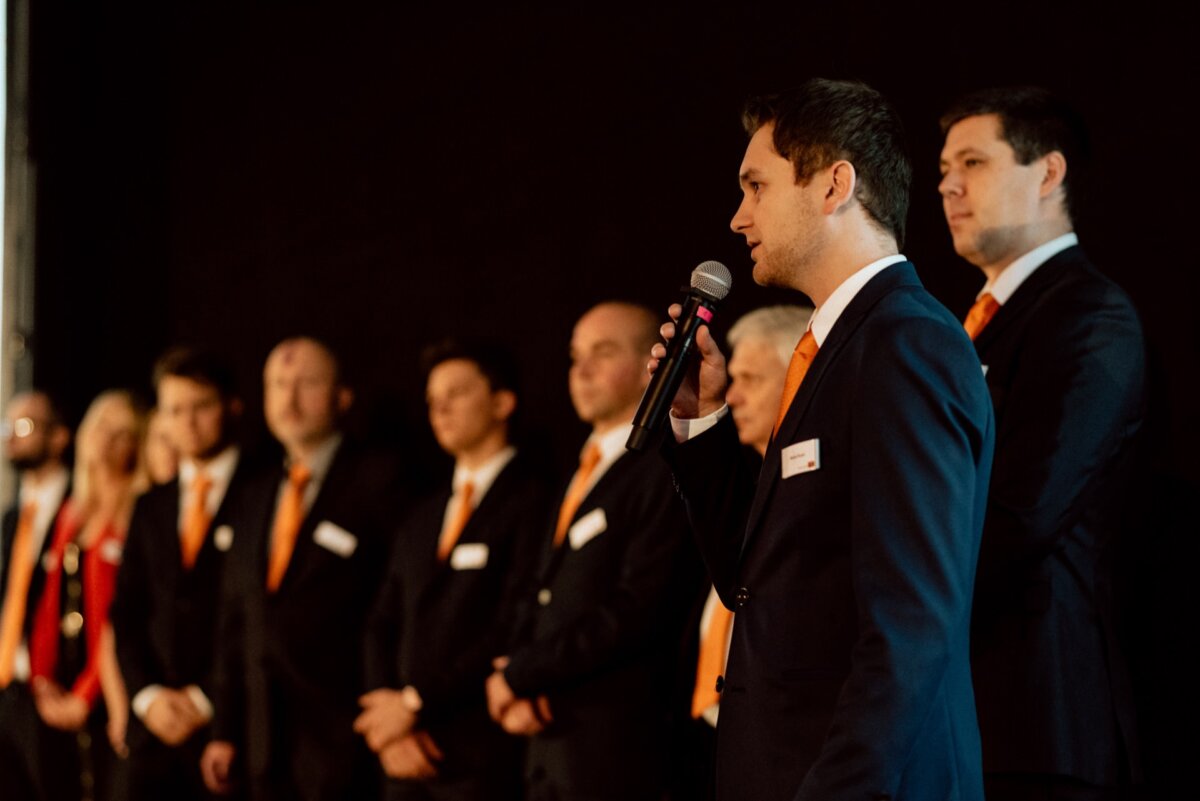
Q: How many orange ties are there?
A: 8